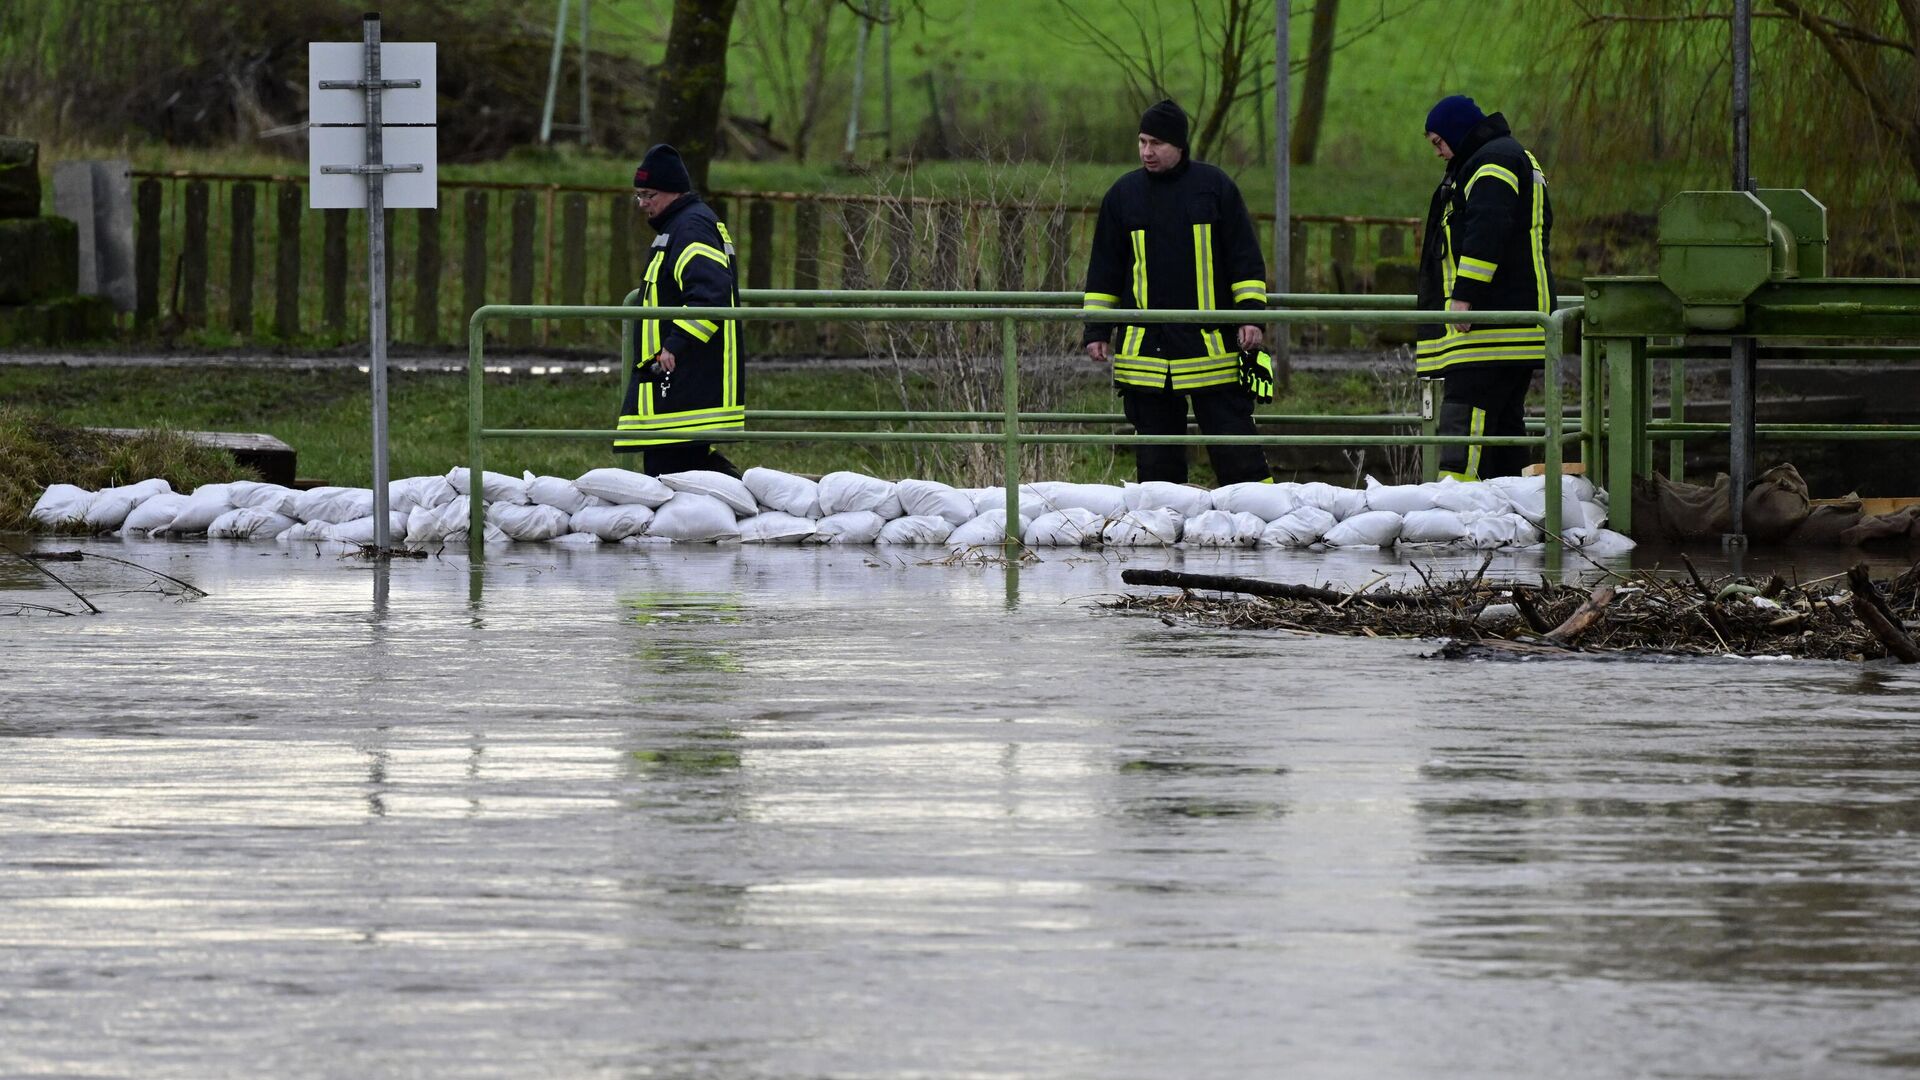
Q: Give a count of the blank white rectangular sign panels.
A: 2